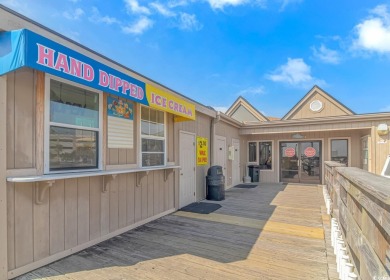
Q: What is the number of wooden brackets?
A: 4